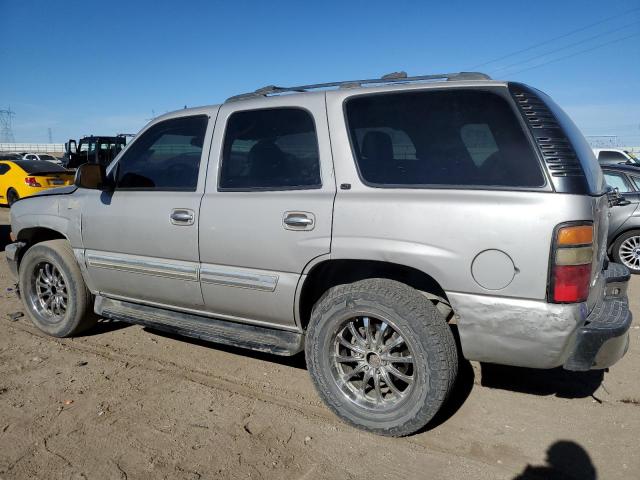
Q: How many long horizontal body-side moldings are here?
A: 2